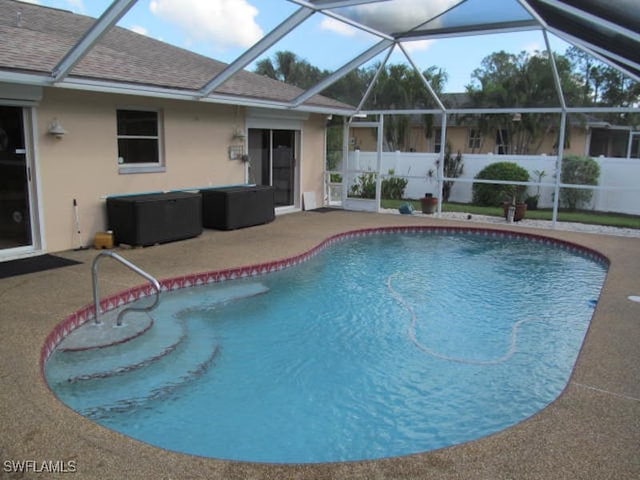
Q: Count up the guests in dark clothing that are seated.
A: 0